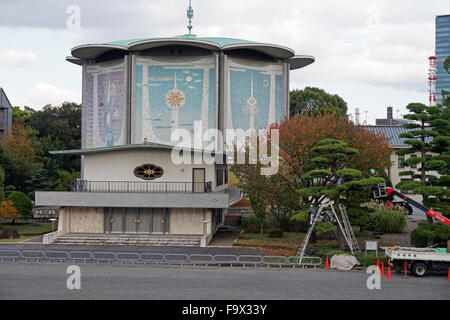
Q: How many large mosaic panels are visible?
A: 3